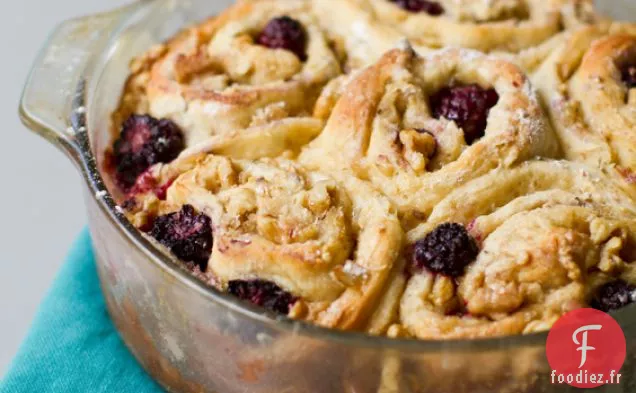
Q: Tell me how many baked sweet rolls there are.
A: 6